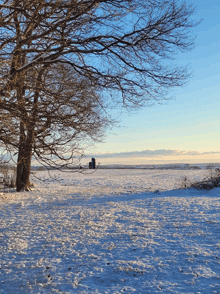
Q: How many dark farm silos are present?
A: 2